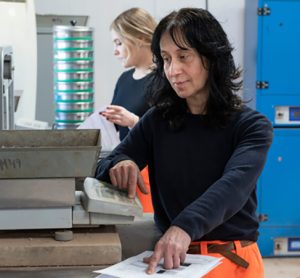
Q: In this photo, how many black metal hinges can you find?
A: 3